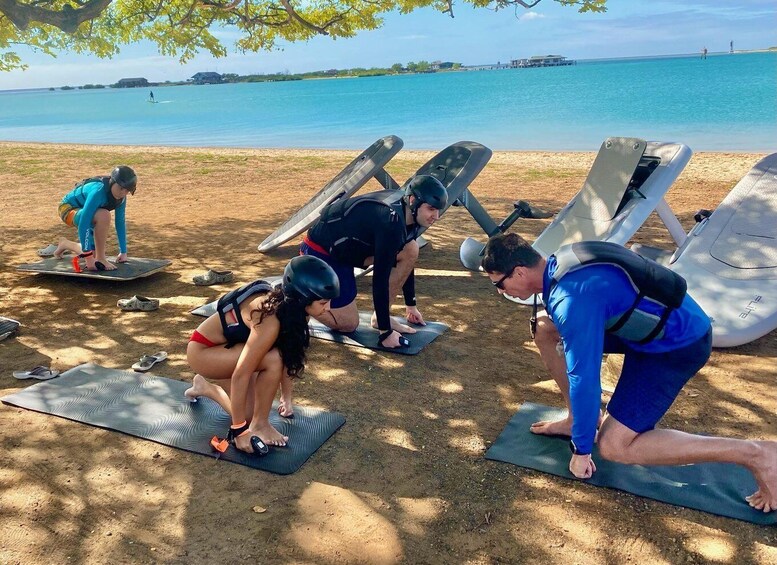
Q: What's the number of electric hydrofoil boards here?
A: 4